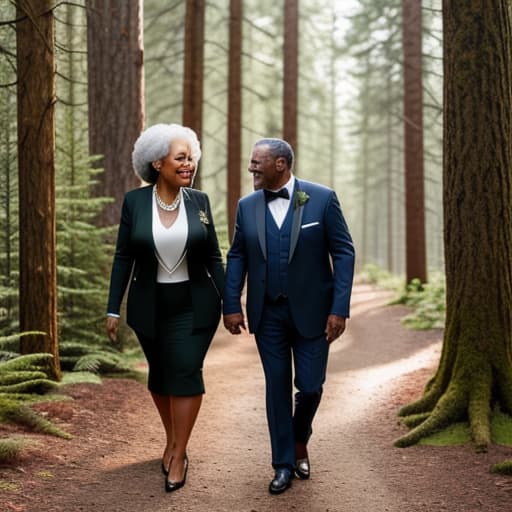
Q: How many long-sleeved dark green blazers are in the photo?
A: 1